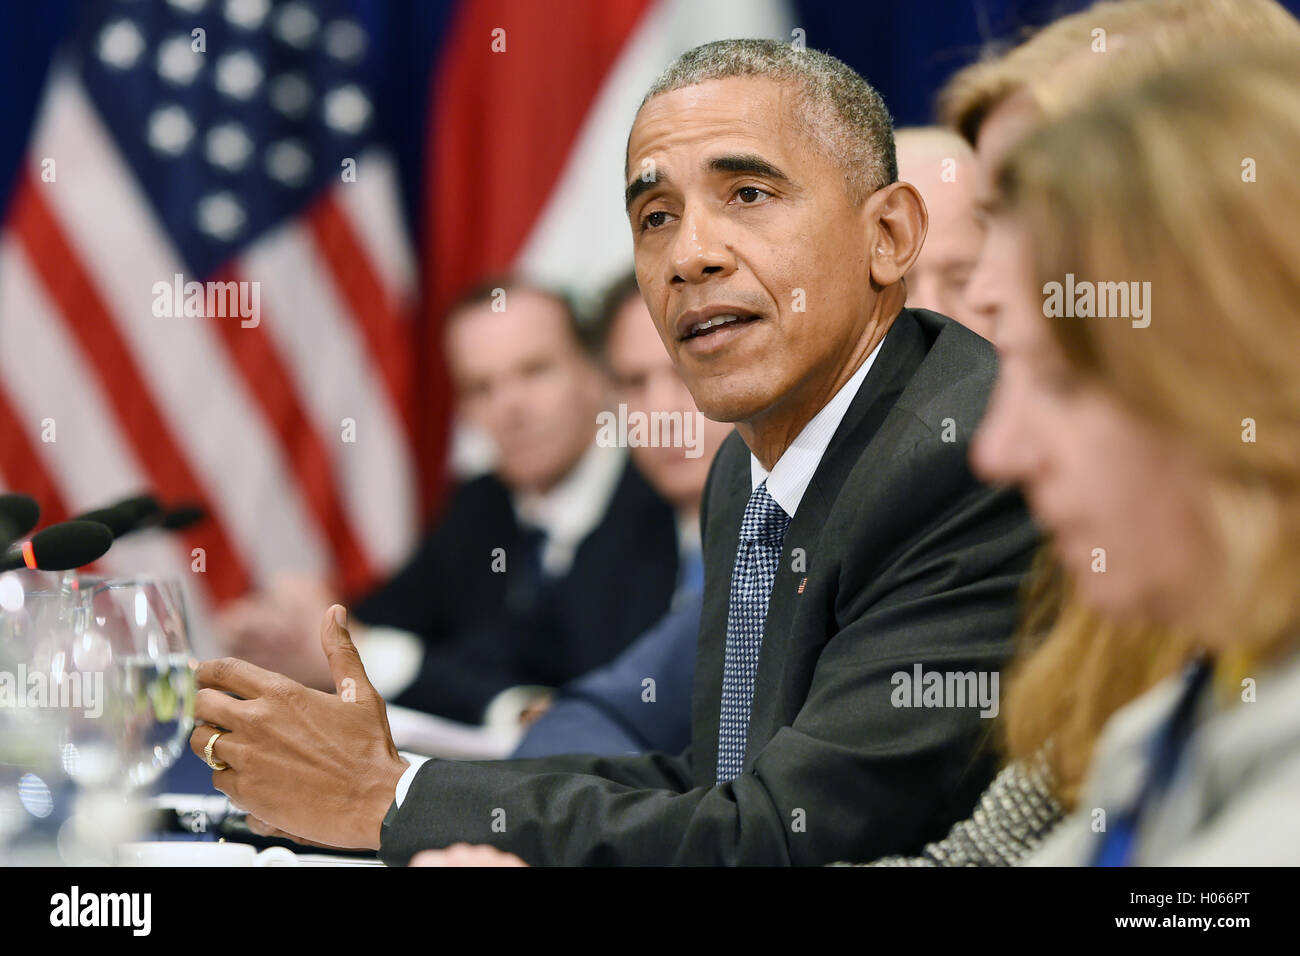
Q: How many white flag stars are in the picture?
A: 13